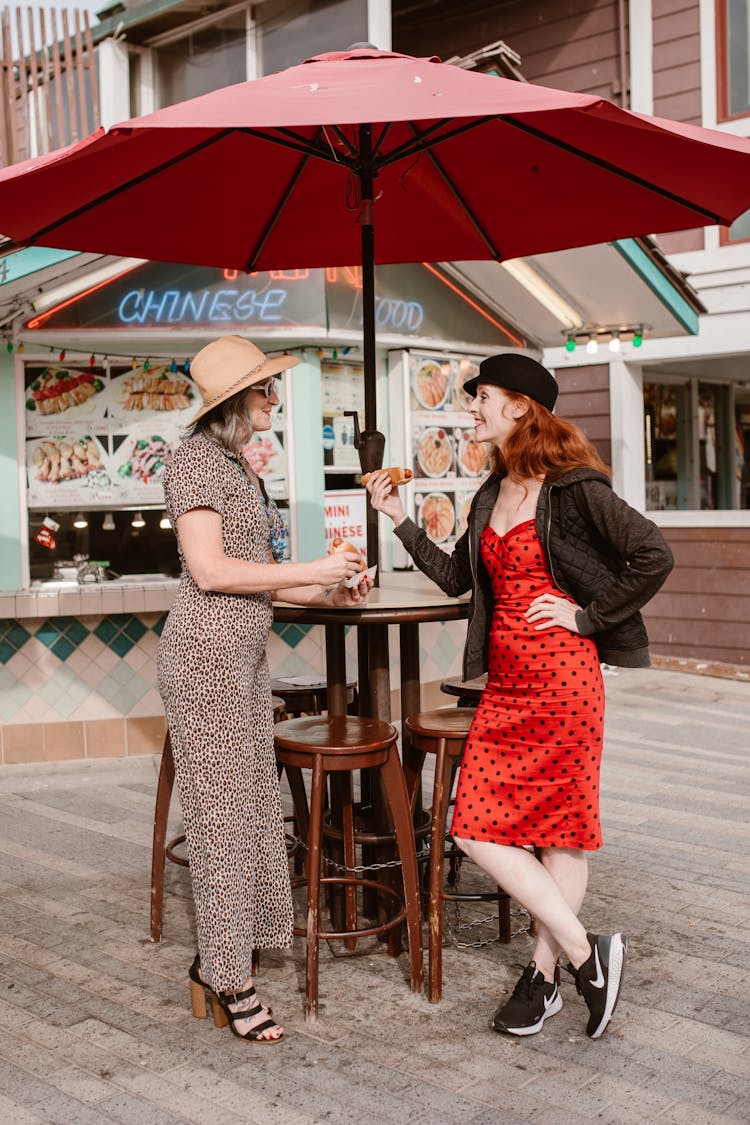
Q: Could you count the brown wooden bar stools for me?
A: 5